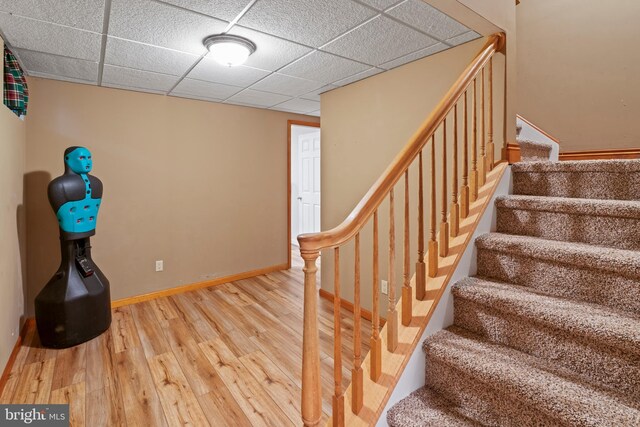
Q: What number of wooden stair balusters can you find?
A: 13